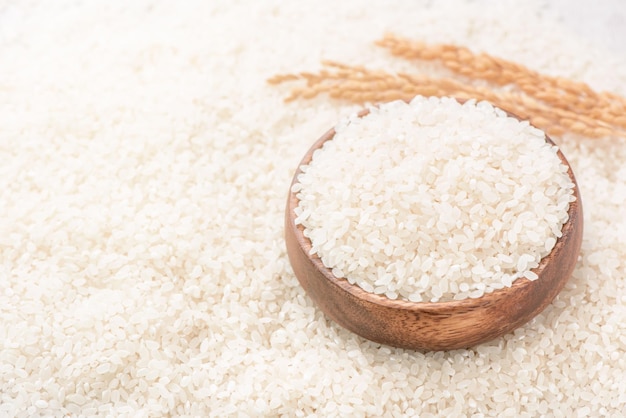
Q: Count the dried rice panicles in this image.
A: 2